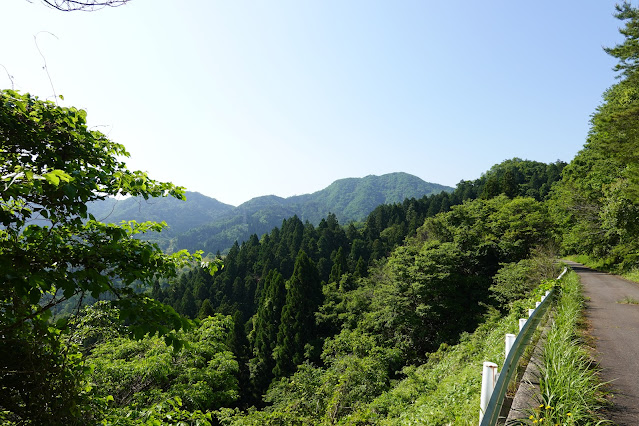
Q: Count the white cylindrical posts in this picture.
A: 7